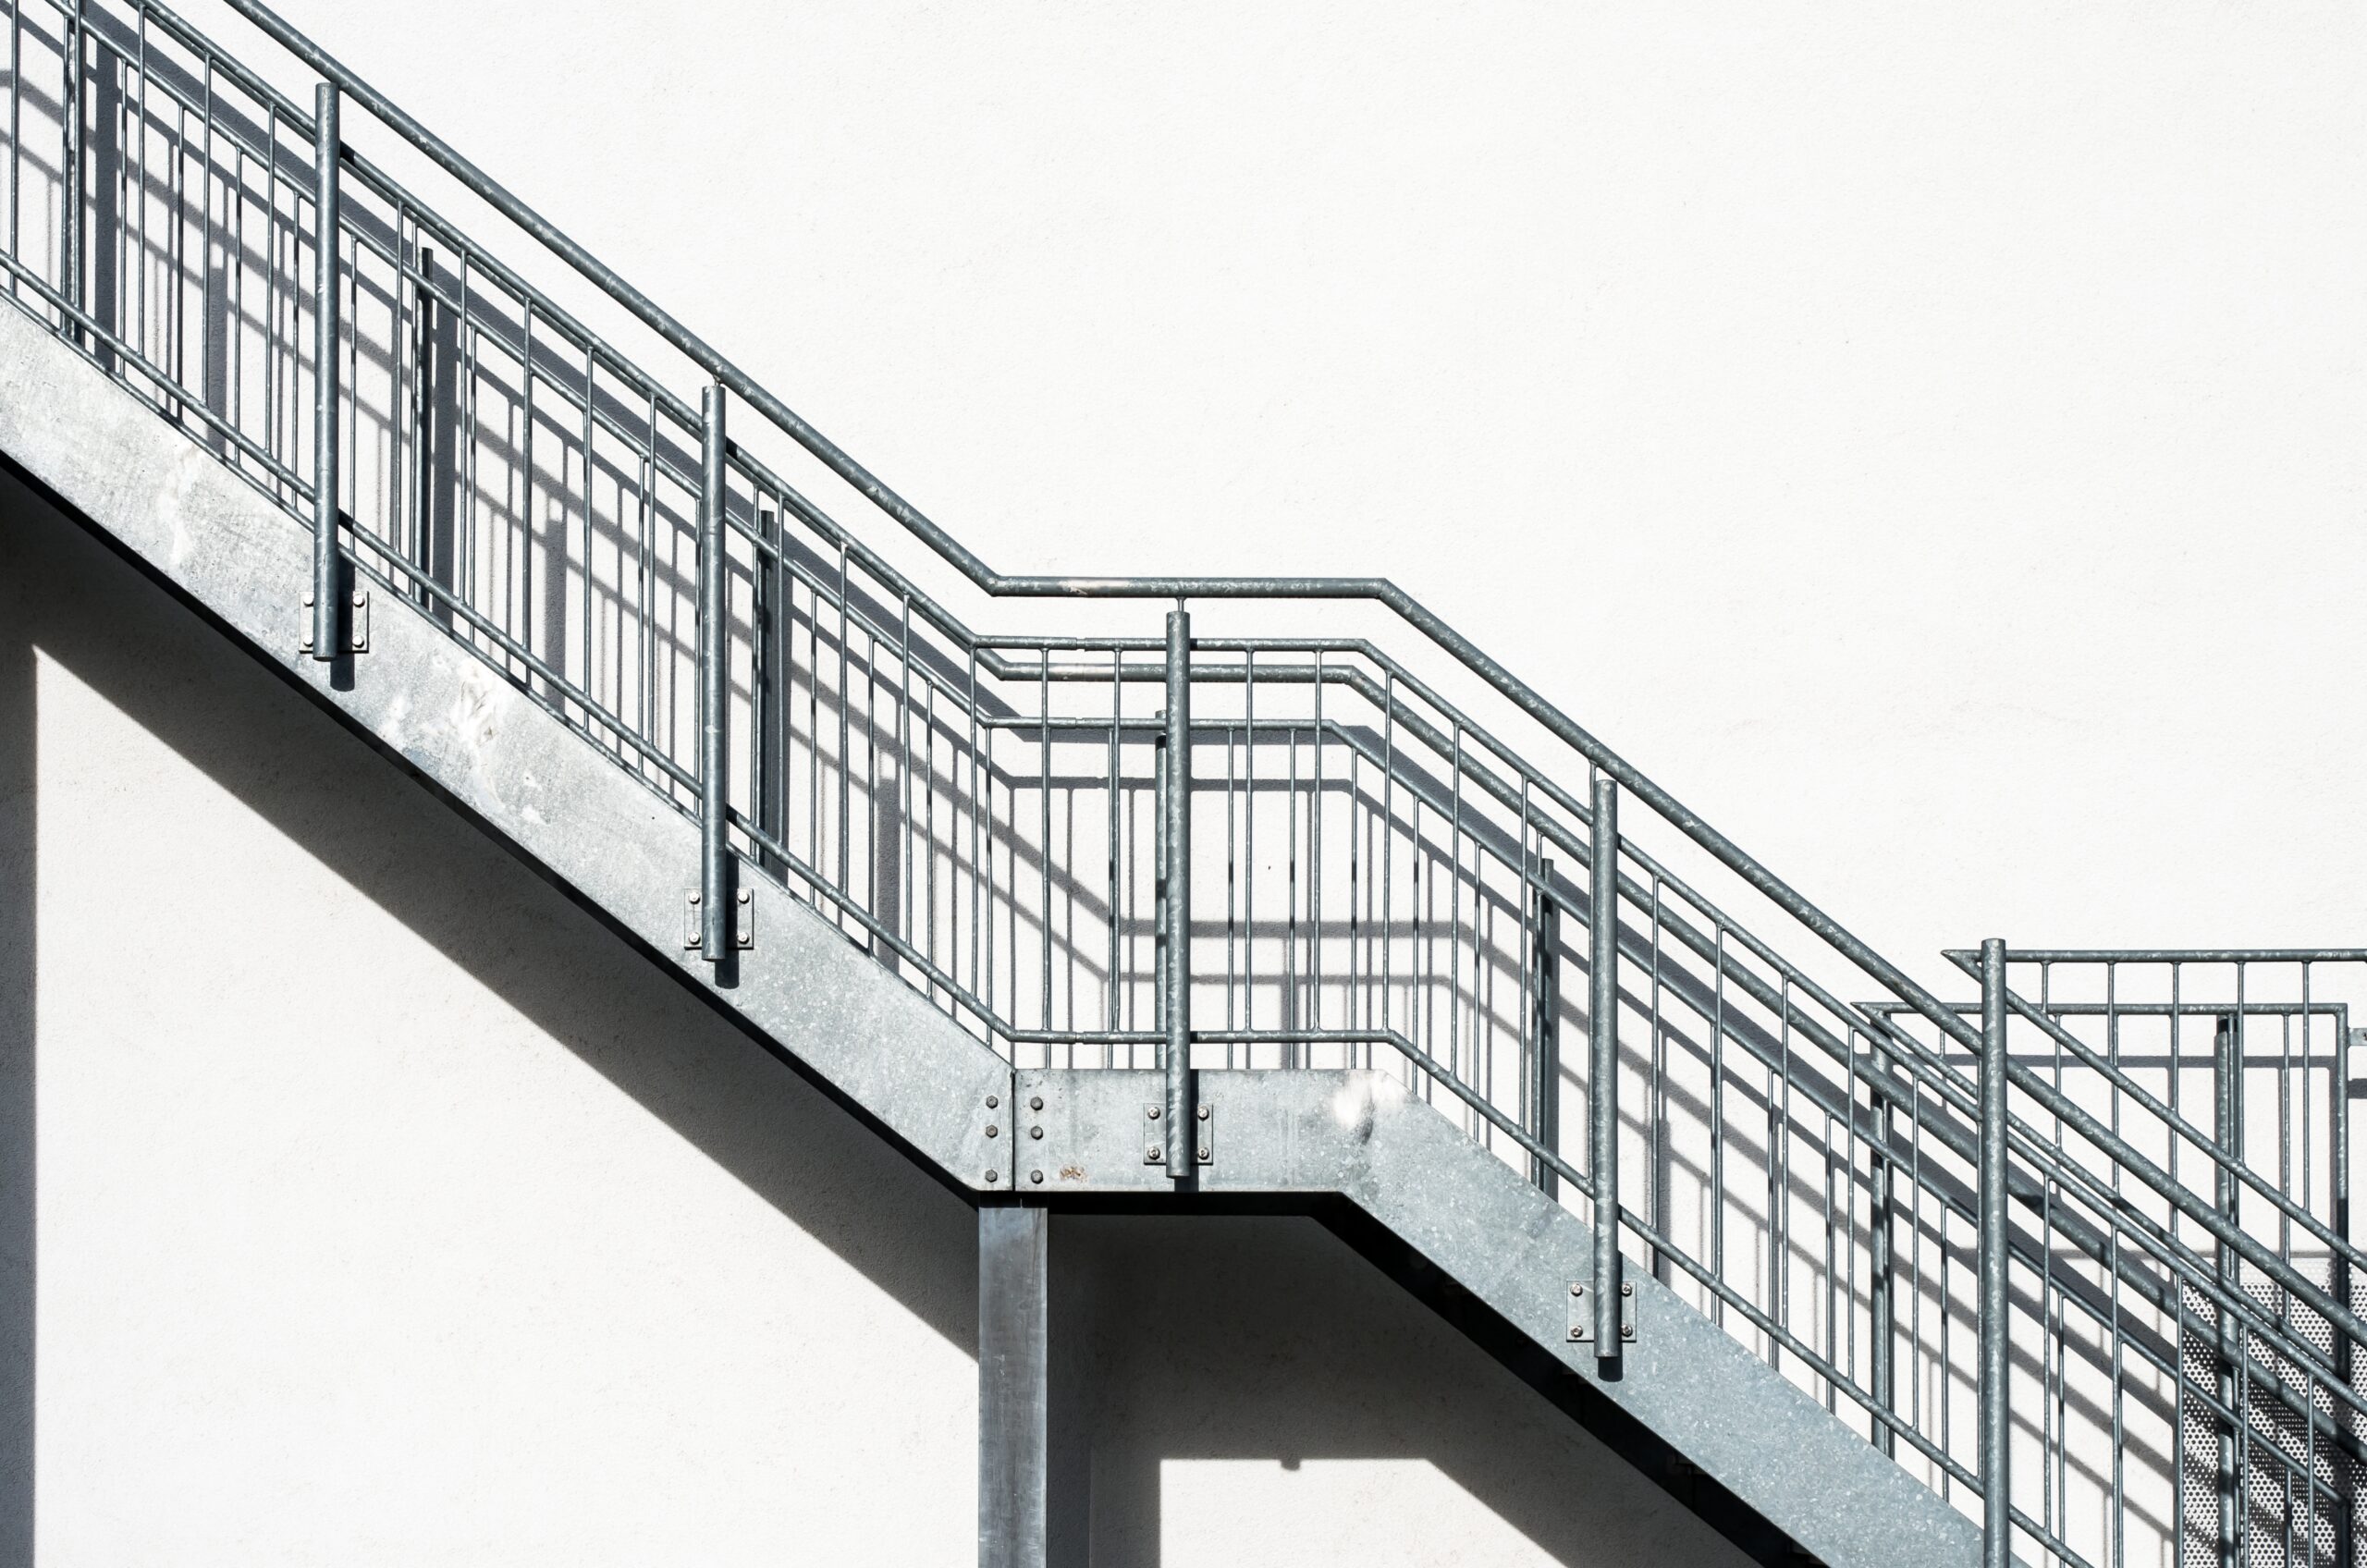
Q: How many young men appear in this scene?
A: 0